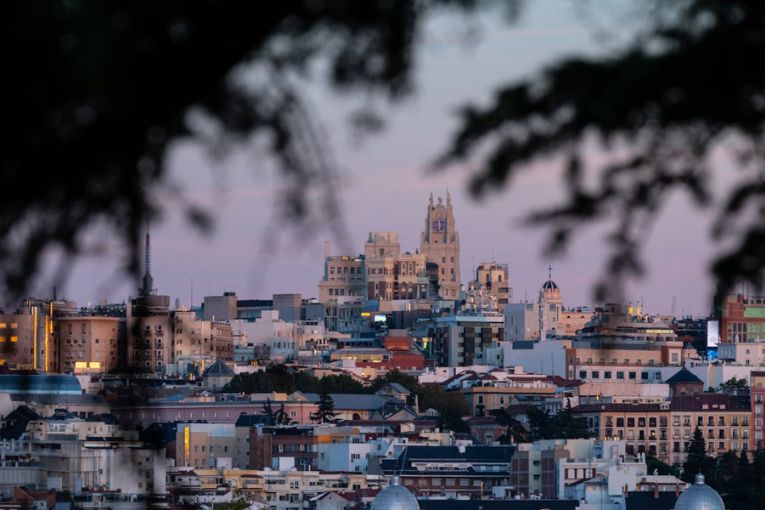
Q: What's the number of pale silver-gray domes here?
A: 2